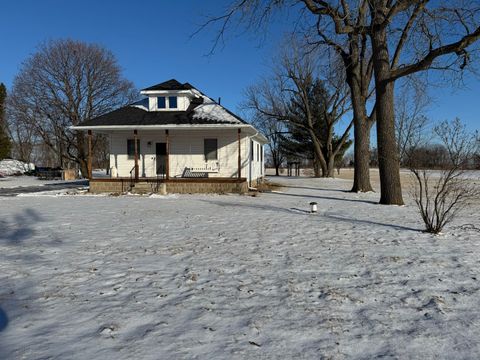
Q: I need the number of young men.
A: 0